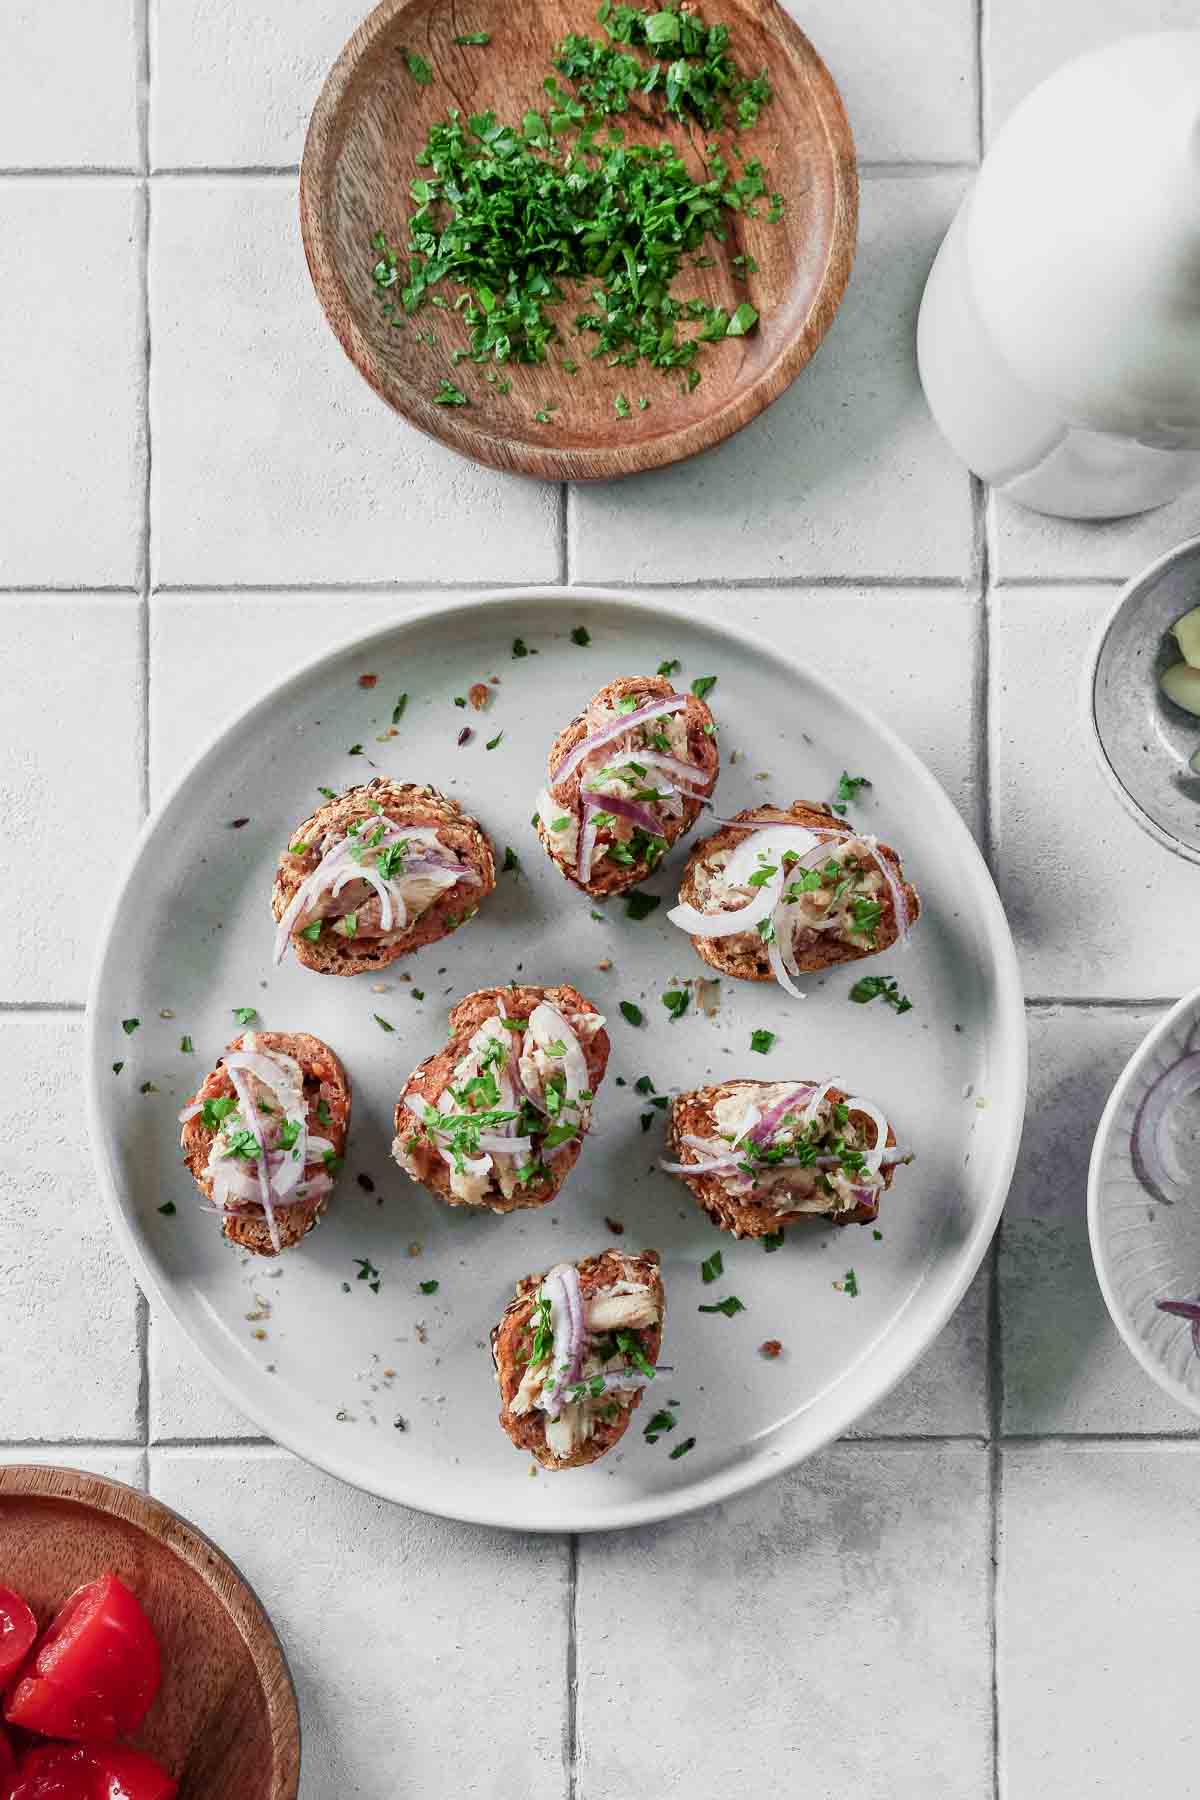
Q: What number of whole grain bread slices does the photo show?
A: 7